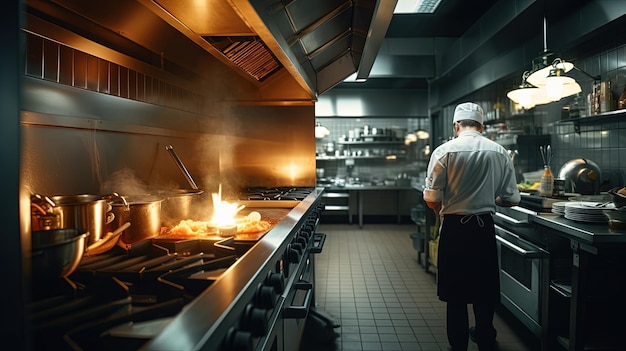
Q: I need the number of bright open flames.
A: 1